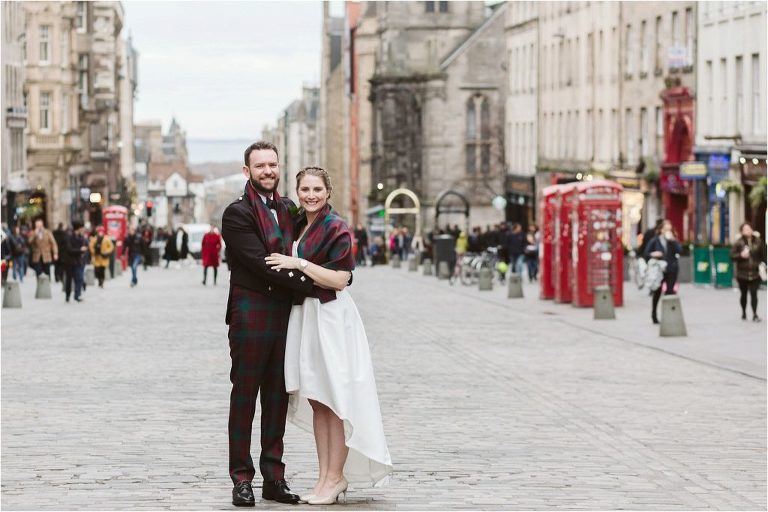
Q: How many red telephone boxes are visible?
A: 4